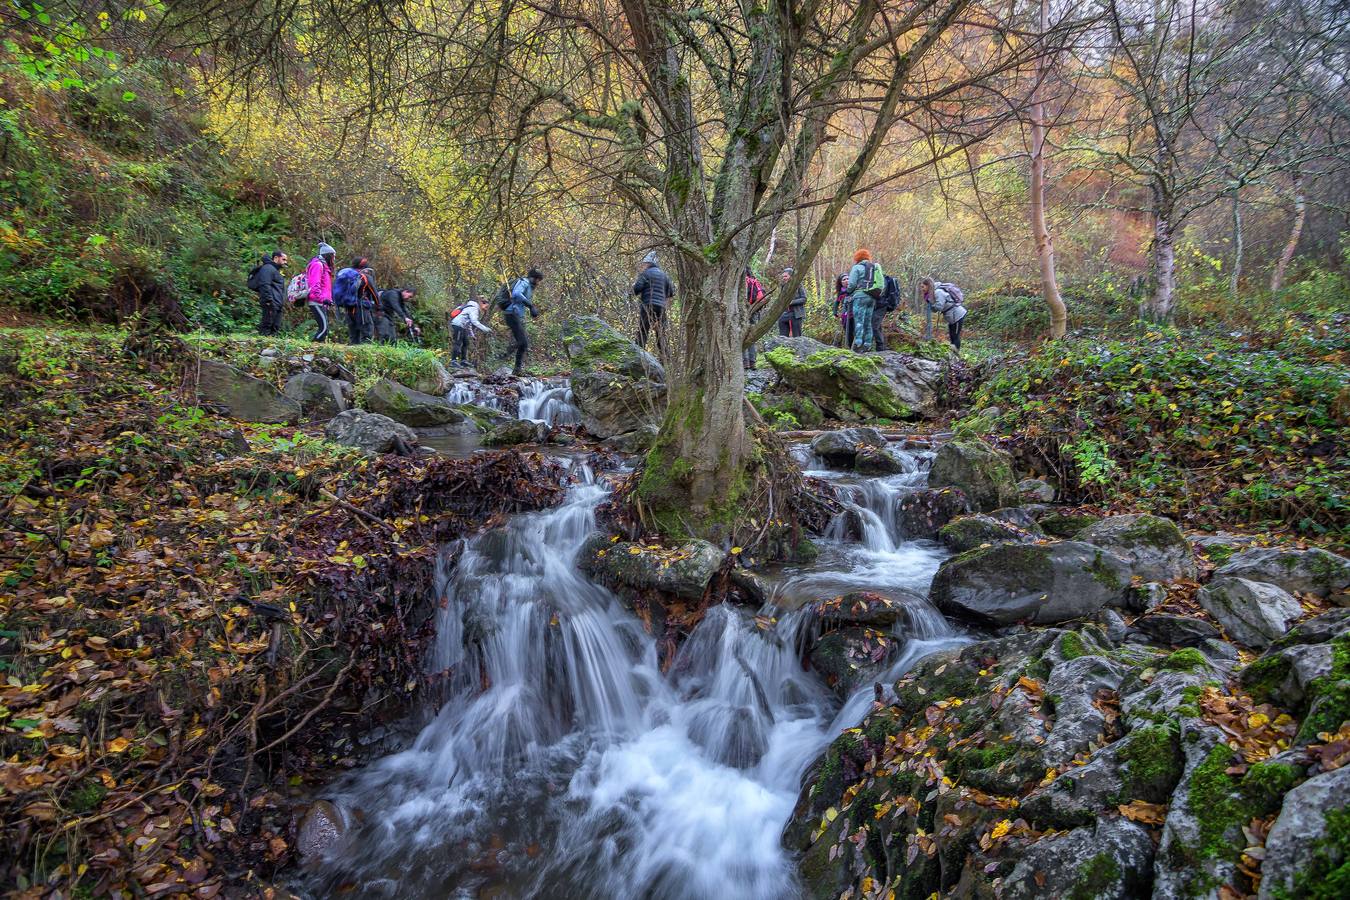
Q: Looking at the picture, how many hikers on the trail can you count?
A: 13